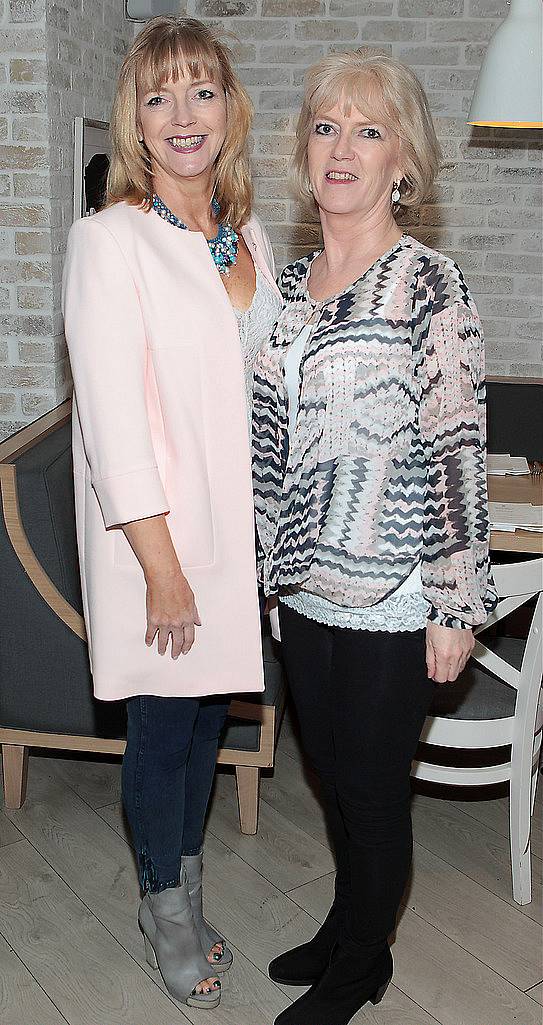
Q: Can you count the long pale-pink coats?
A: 1